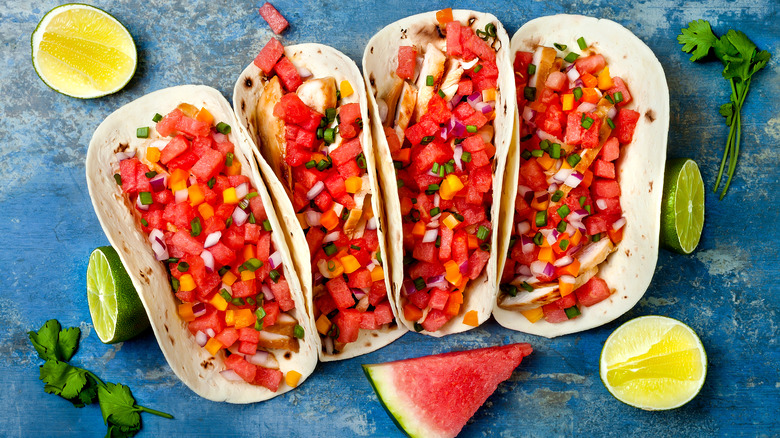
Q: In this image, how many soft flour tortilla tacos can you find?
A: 4